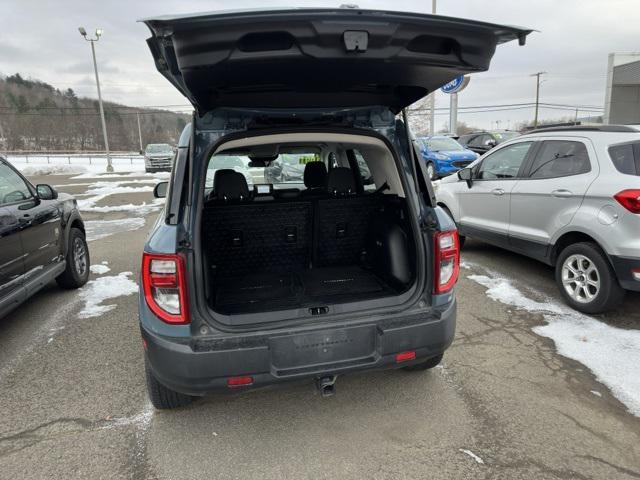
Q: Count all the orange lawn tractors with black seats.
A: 0